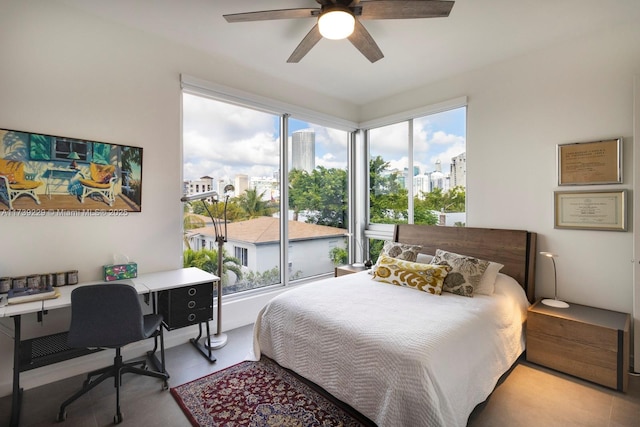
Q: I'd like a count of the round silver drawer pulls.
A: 3